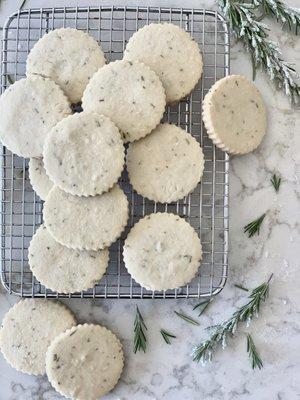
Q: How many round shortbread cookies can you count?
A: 13